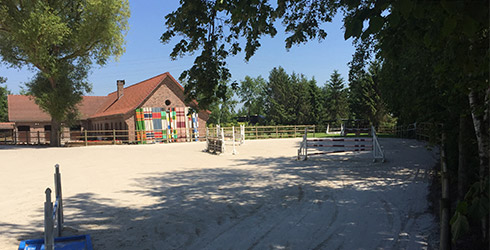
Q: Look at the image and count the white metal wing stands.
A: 2